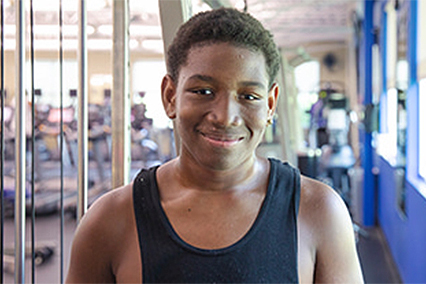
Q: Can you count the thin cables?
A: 3